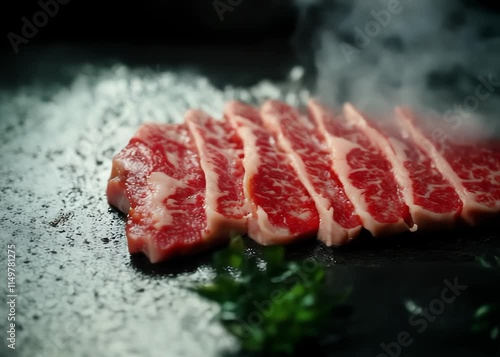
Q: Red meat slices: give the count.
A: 7